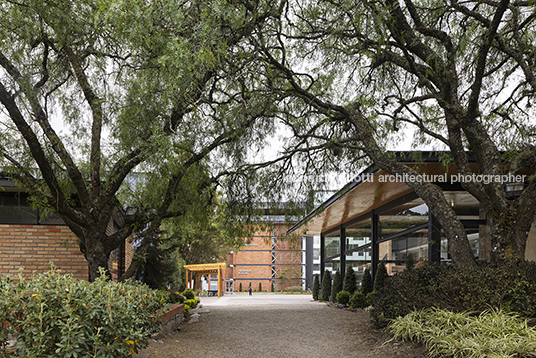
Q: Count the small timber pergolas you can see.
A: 1